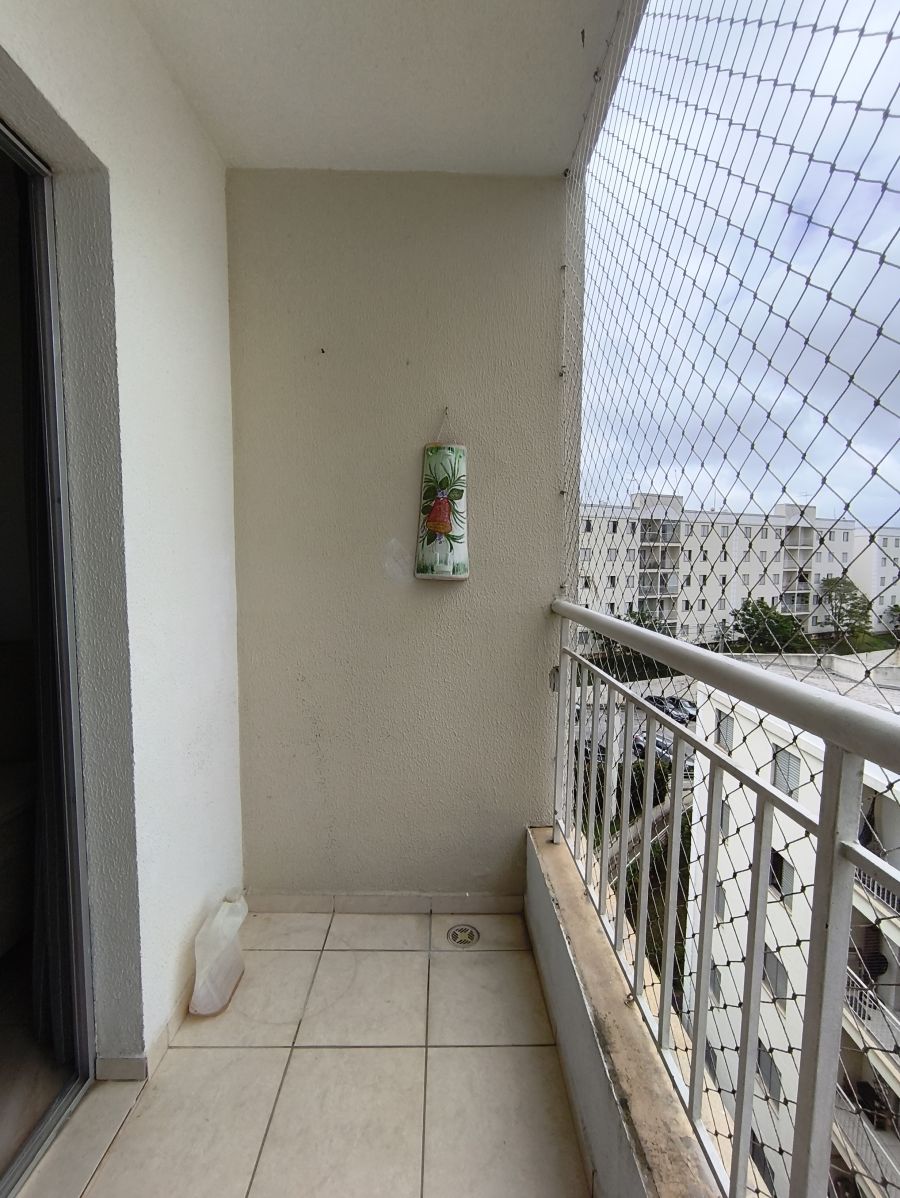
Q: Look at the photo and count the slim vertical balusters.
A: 9